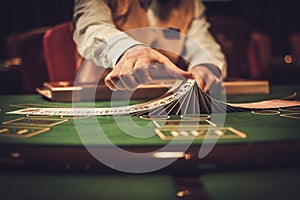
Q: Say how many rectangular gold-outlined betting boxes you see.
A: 4